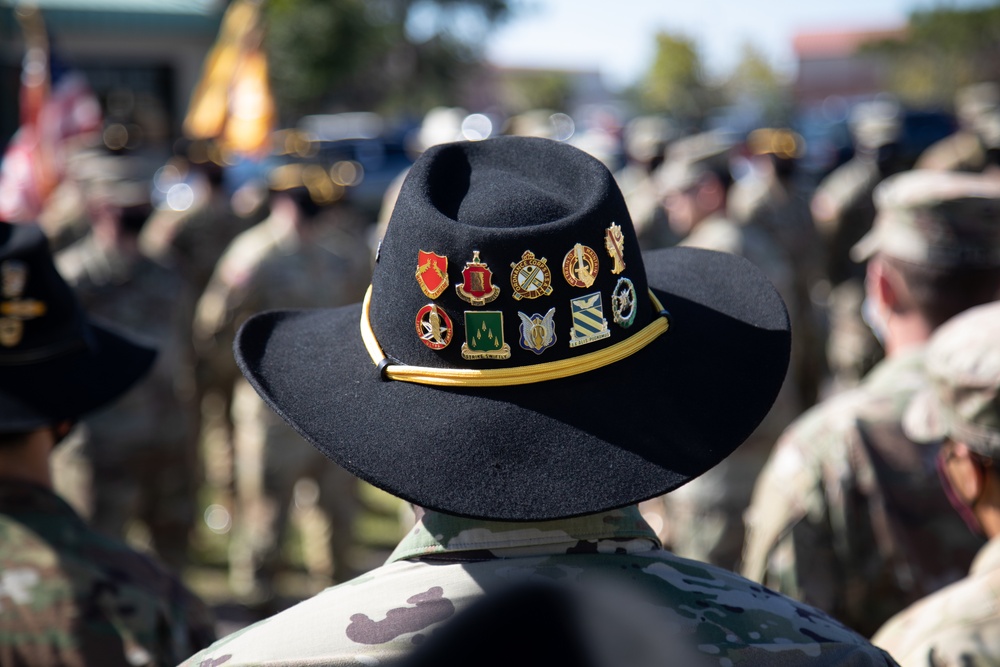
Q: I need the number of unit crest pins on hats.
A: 10